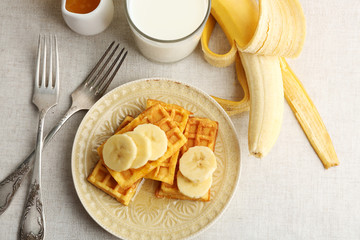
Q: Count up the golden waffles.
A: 4